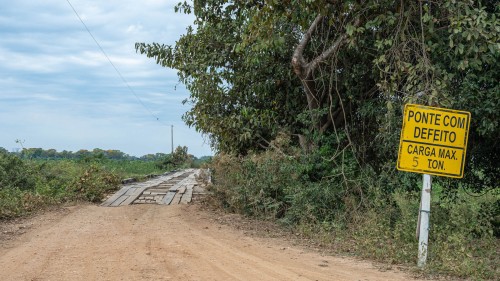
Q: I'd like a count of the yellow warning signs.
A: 1